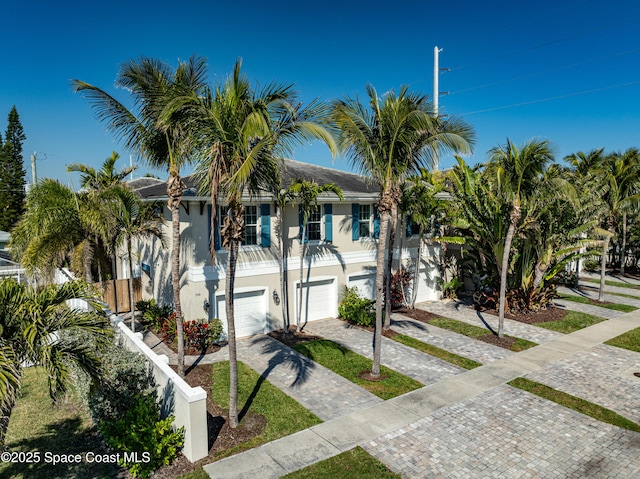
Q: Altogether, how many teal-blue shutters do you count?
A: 7